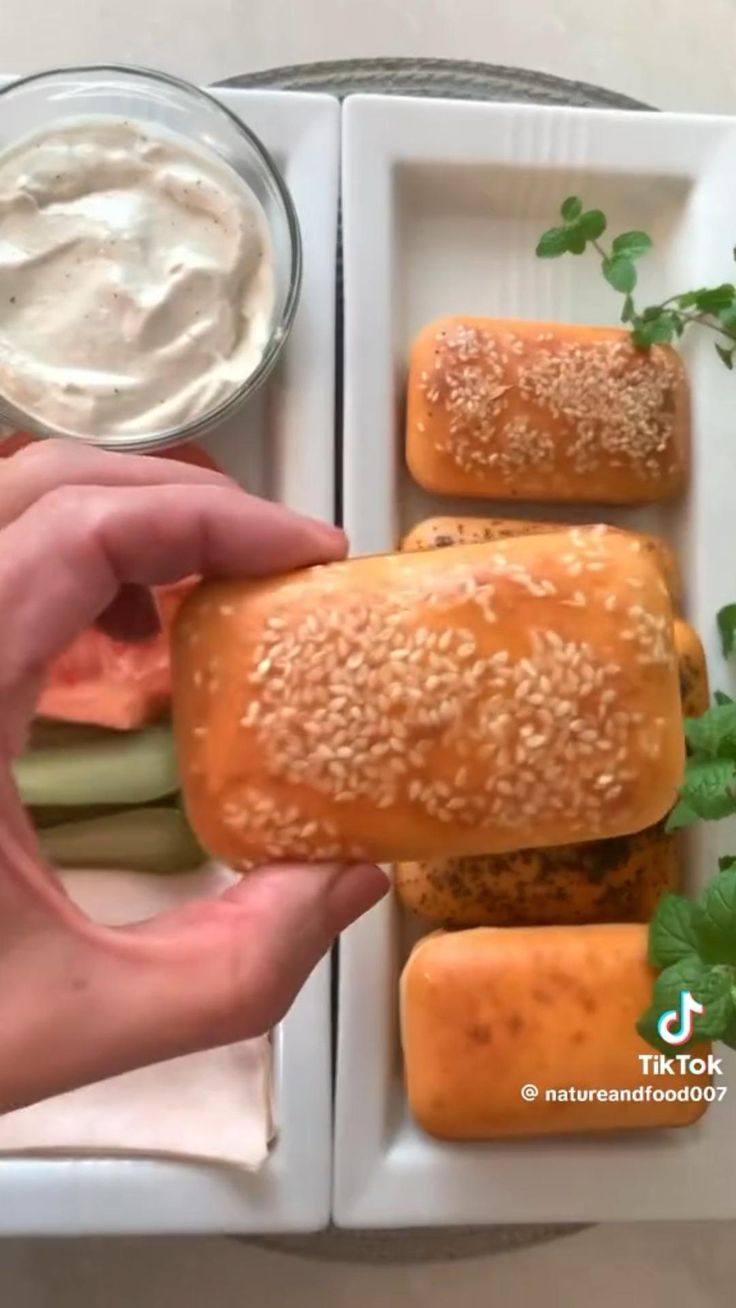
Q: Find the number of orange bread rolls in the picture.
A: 6